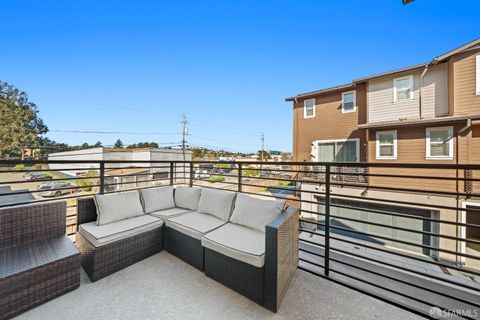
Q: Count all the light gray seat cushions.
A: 4